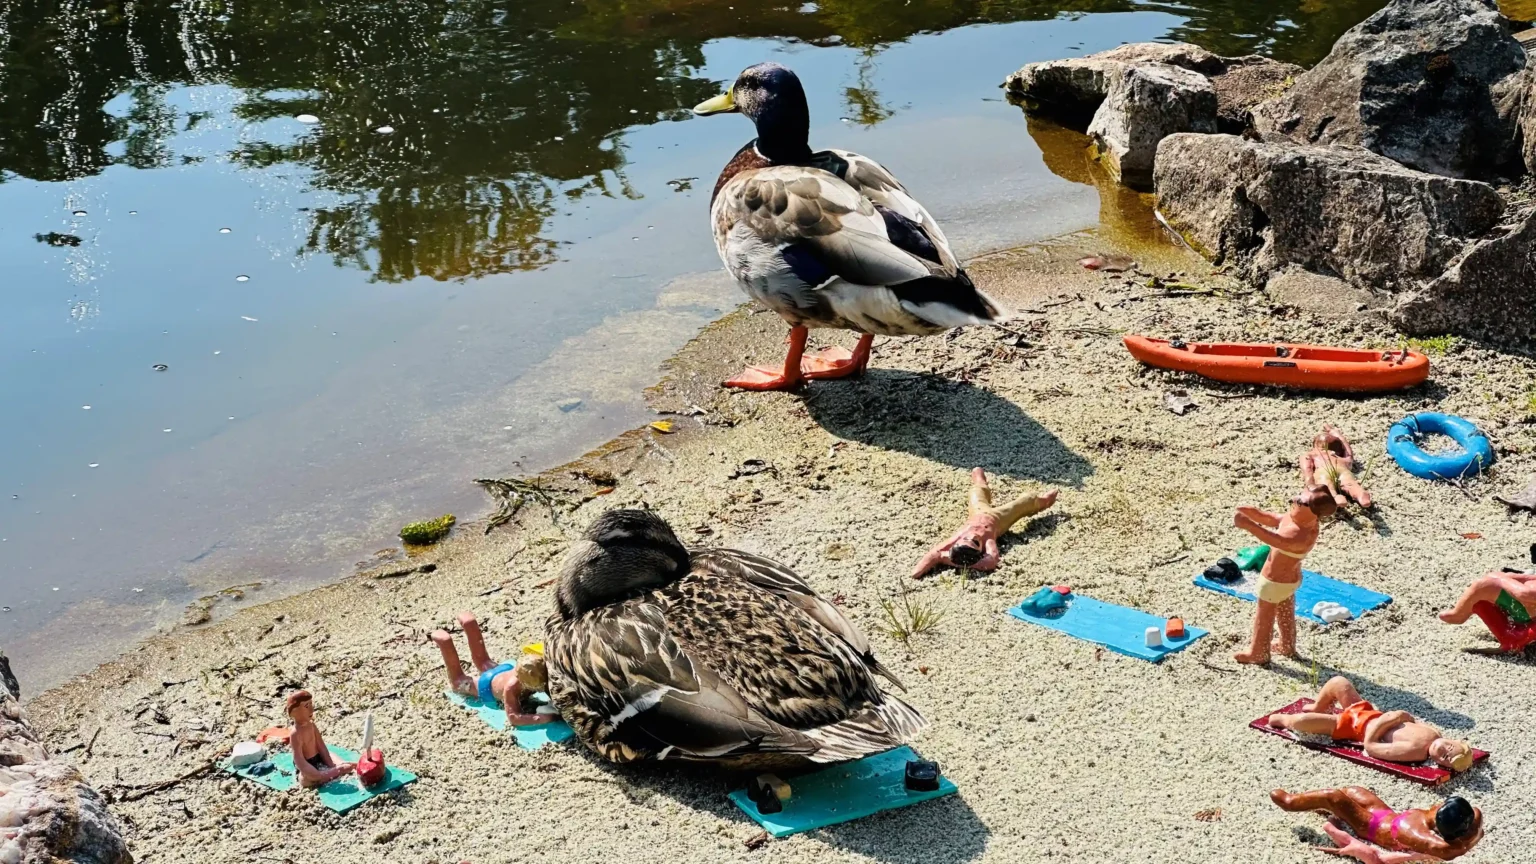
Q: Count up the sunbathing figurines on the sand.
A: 8